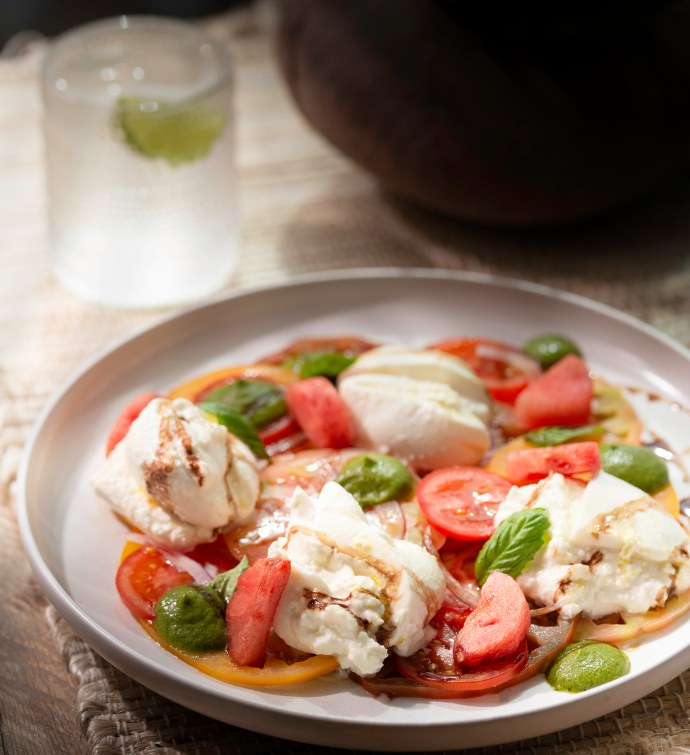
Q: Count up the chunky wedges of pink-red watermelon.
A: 6